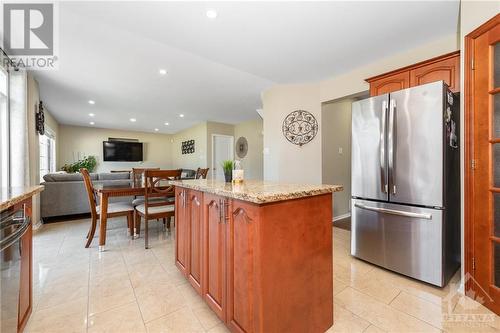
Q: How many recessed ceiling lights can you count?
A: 9